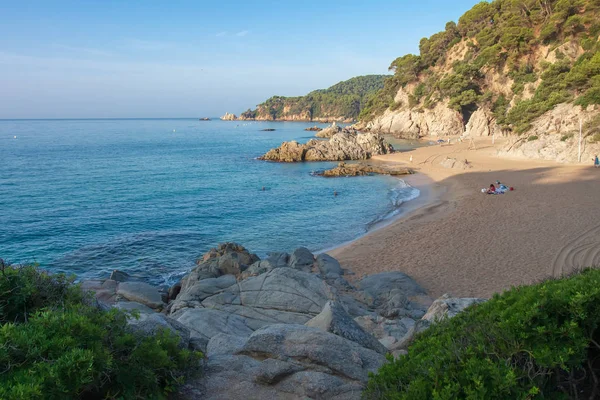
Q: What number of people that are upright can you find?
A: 1